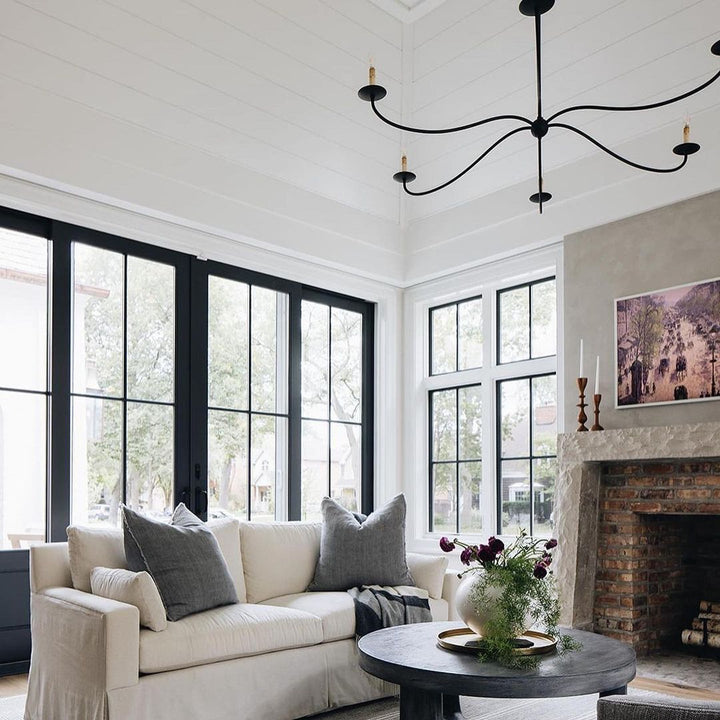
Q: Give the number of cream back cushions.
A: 2